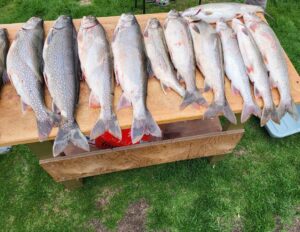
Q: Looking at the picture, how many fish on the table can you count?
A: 12